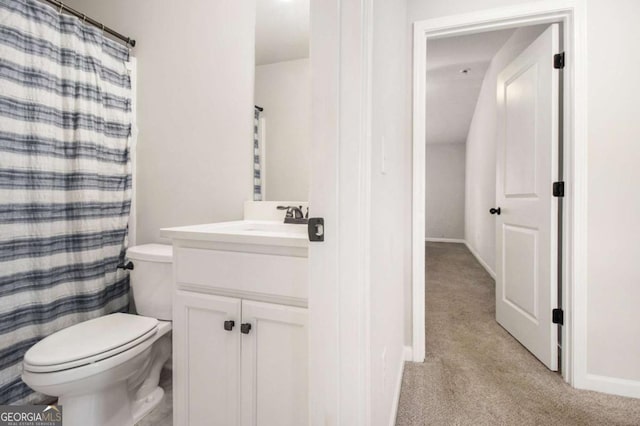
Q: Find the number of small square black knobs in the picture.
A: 2